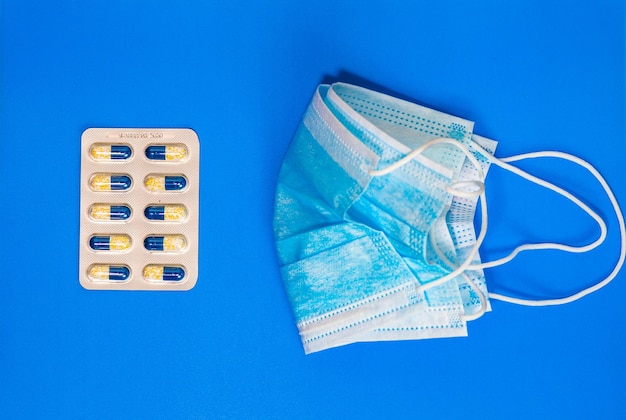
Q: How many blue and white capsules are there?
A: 10